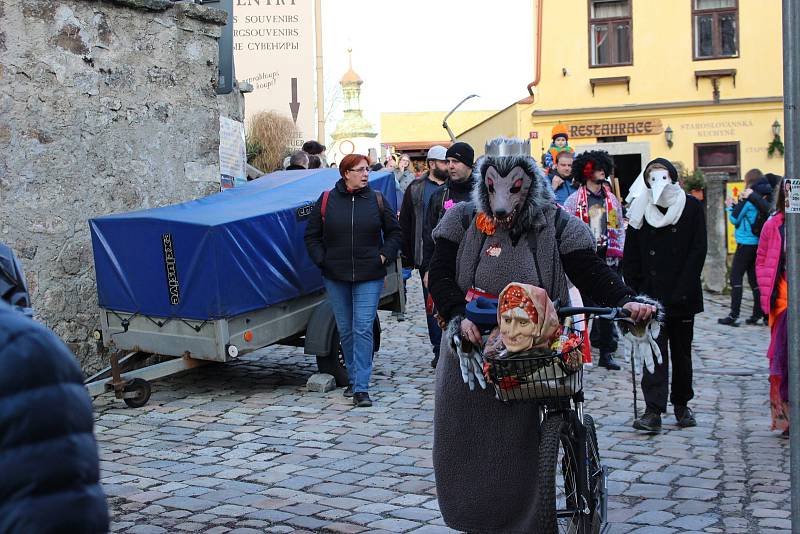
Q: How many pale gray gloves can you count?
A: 2